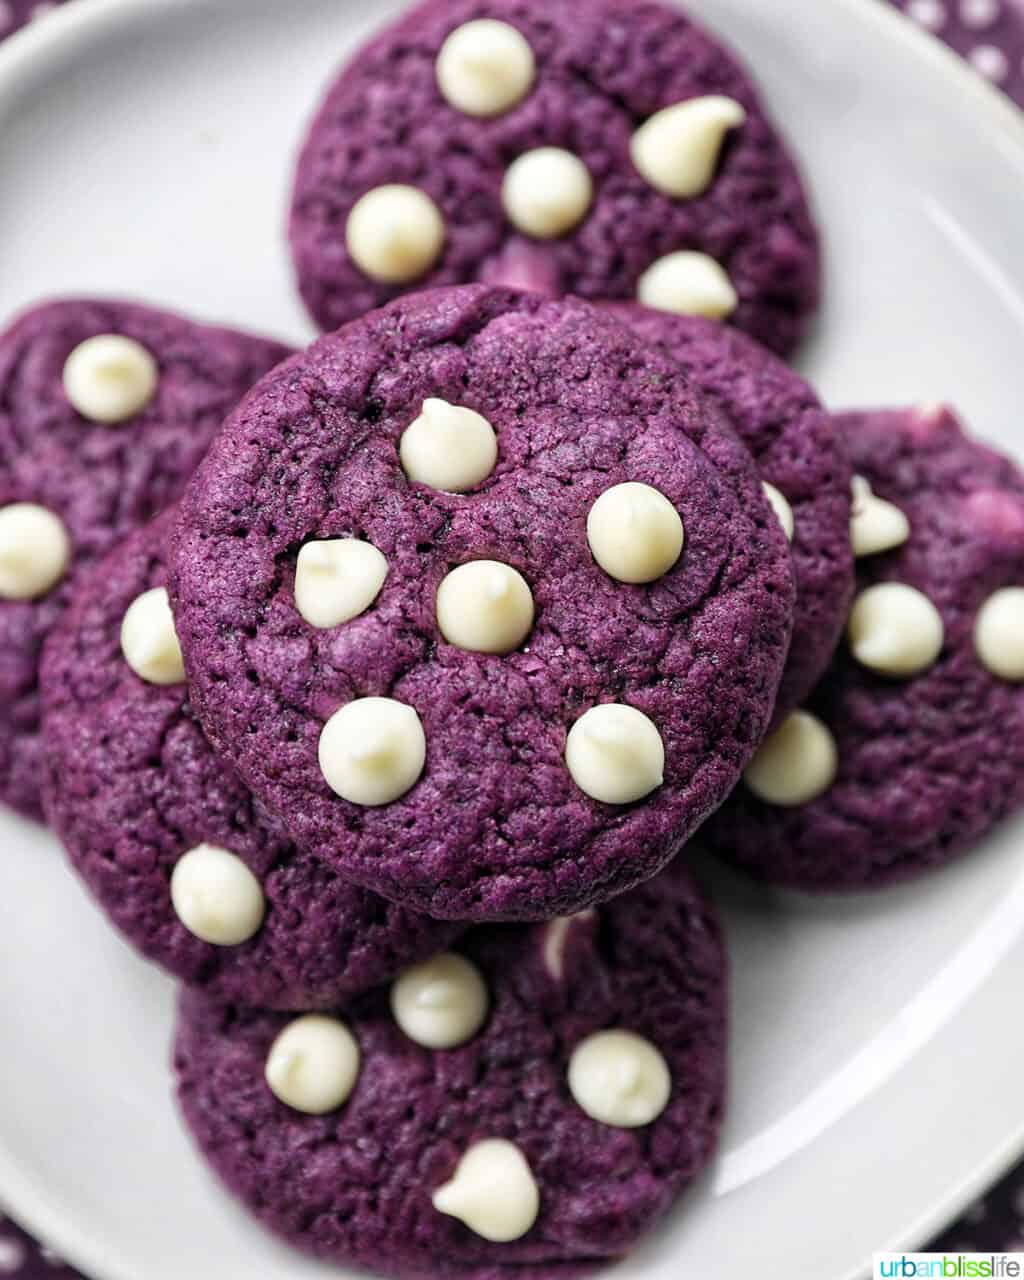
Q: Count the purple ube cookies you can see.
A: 7